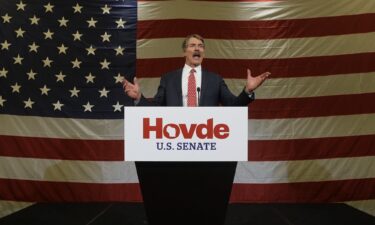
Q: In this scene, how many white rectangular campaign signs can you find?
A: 1